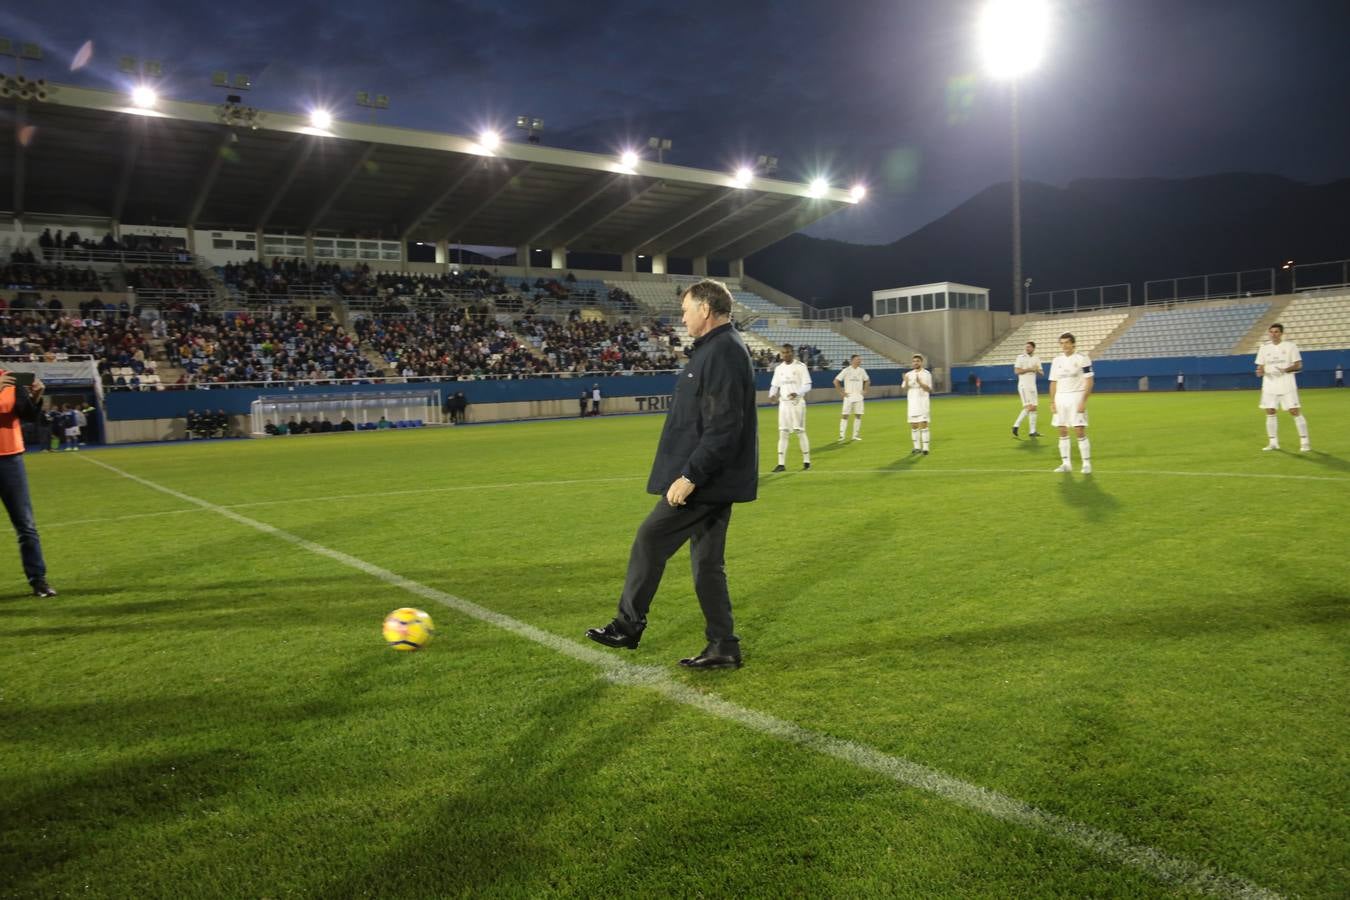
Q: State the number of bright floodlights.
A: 8